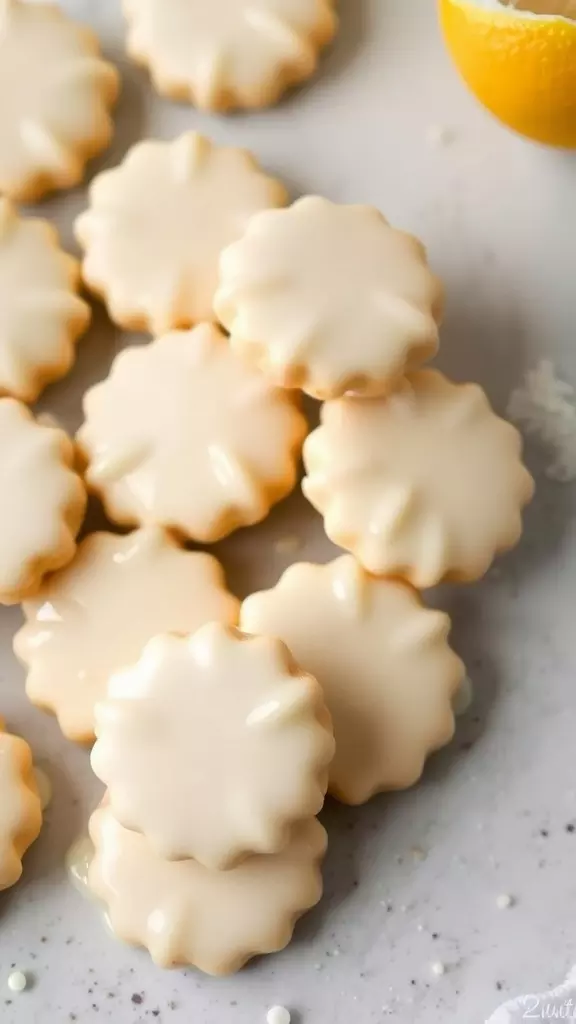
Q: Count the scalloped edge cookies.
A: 13